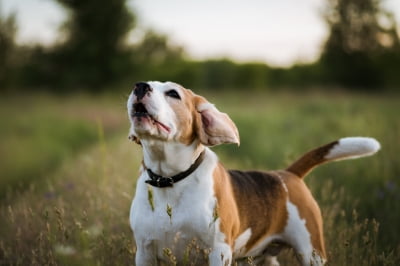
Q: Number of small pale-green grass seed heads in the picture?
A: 3